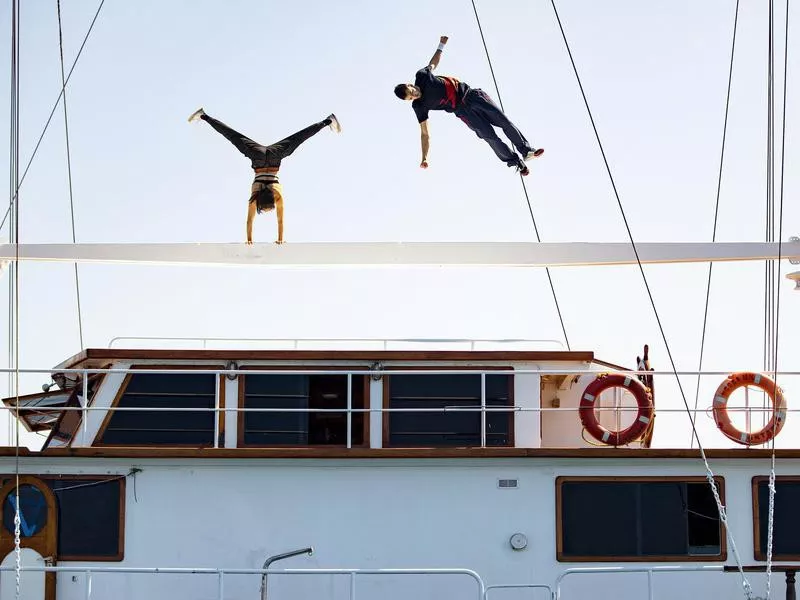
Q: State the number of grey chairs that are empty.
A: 0